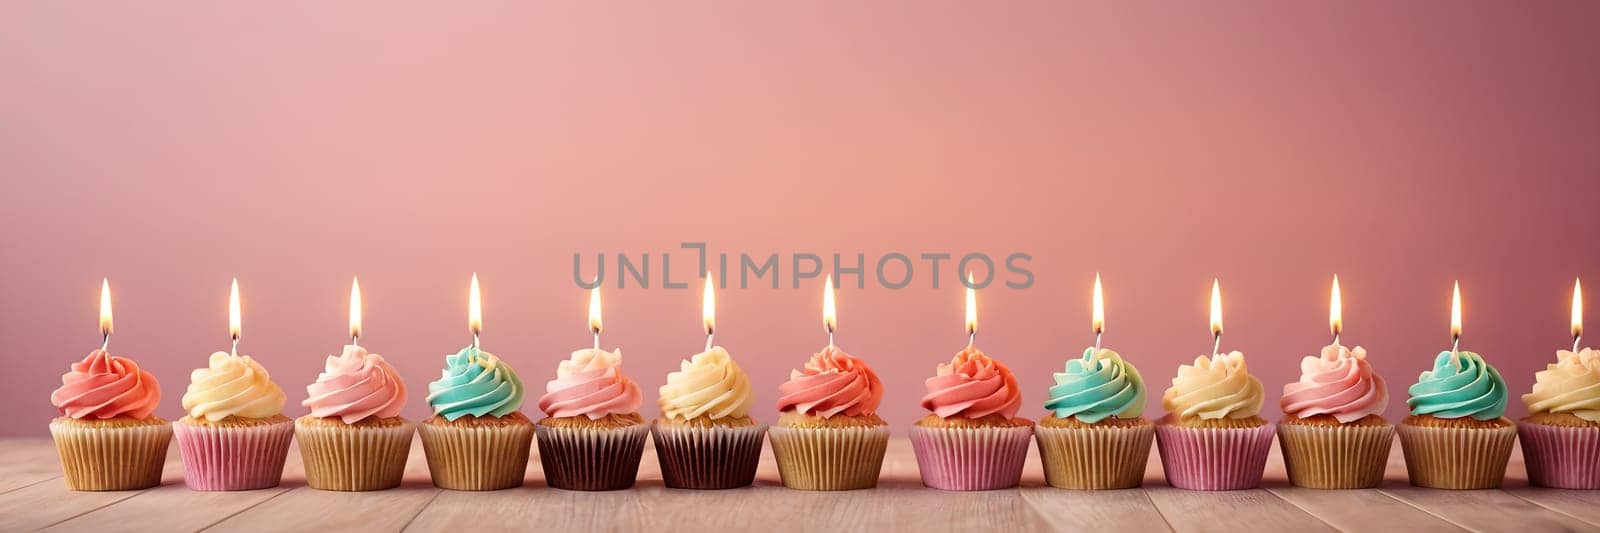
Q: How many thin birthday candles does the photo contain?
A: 13